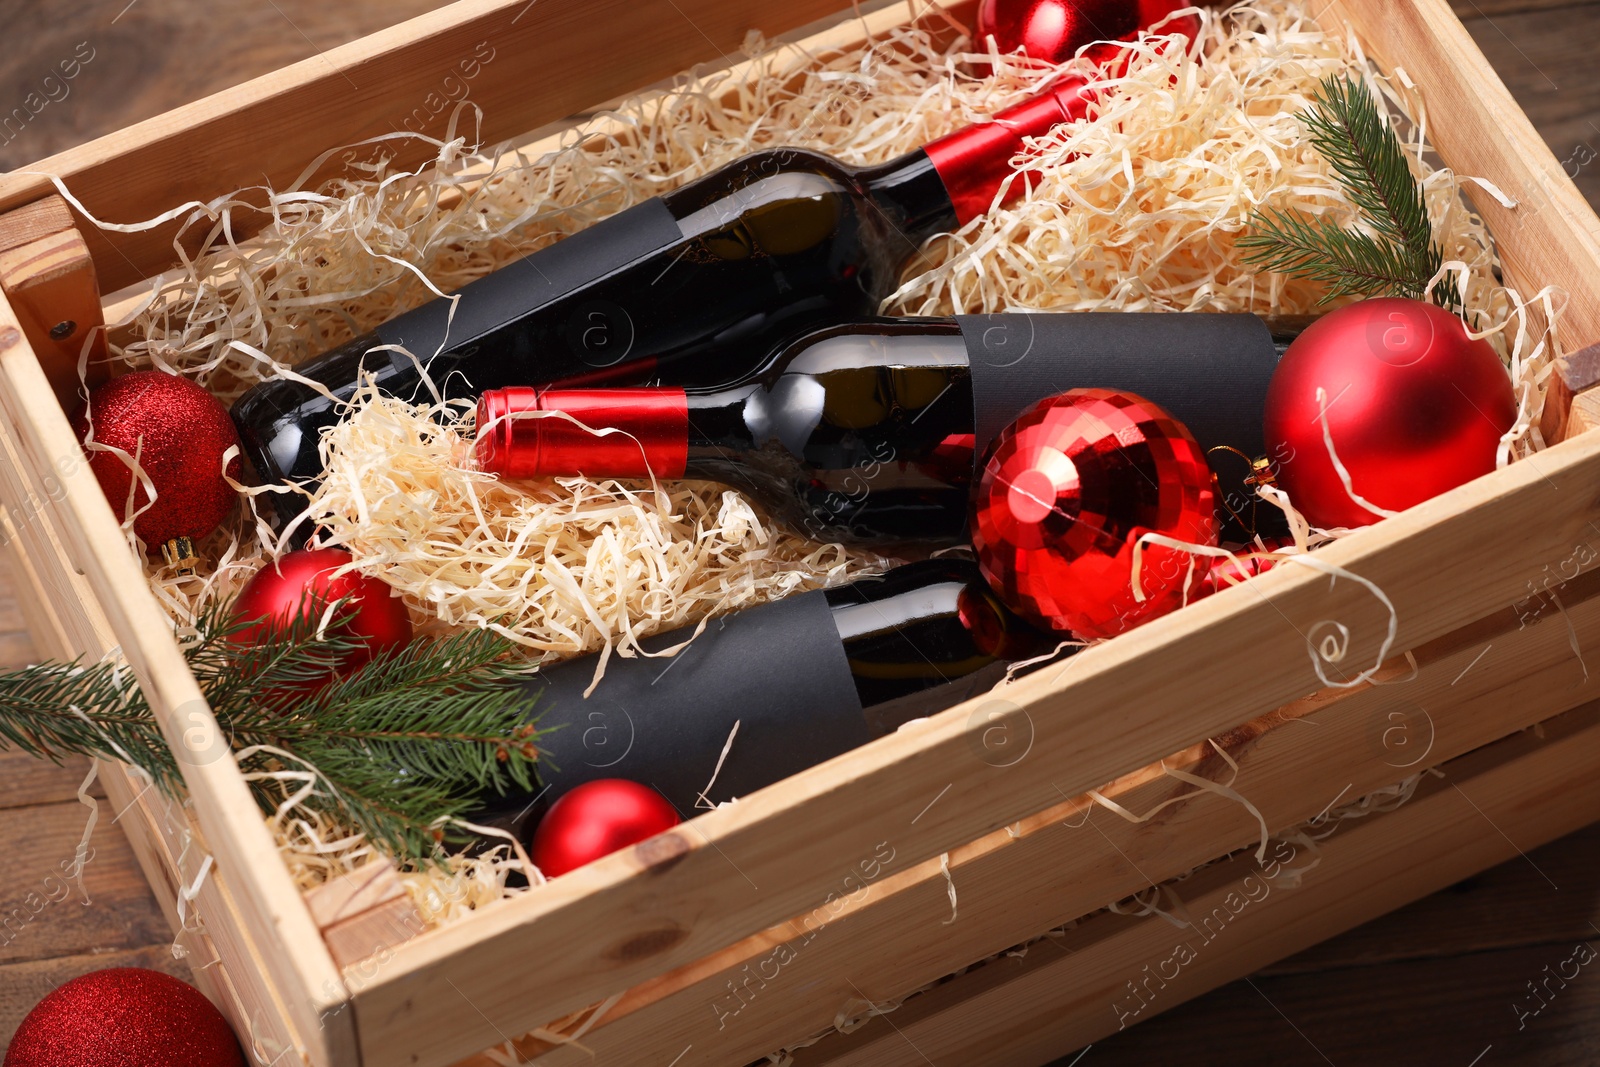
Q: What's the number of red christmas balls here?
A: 7